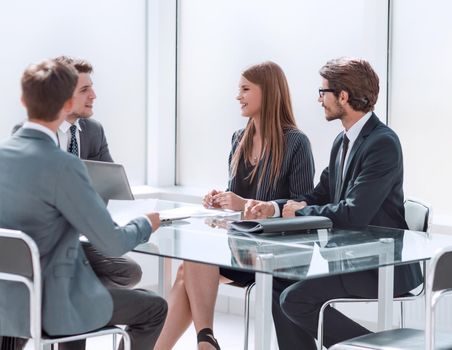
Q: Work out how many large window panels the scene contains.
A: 3